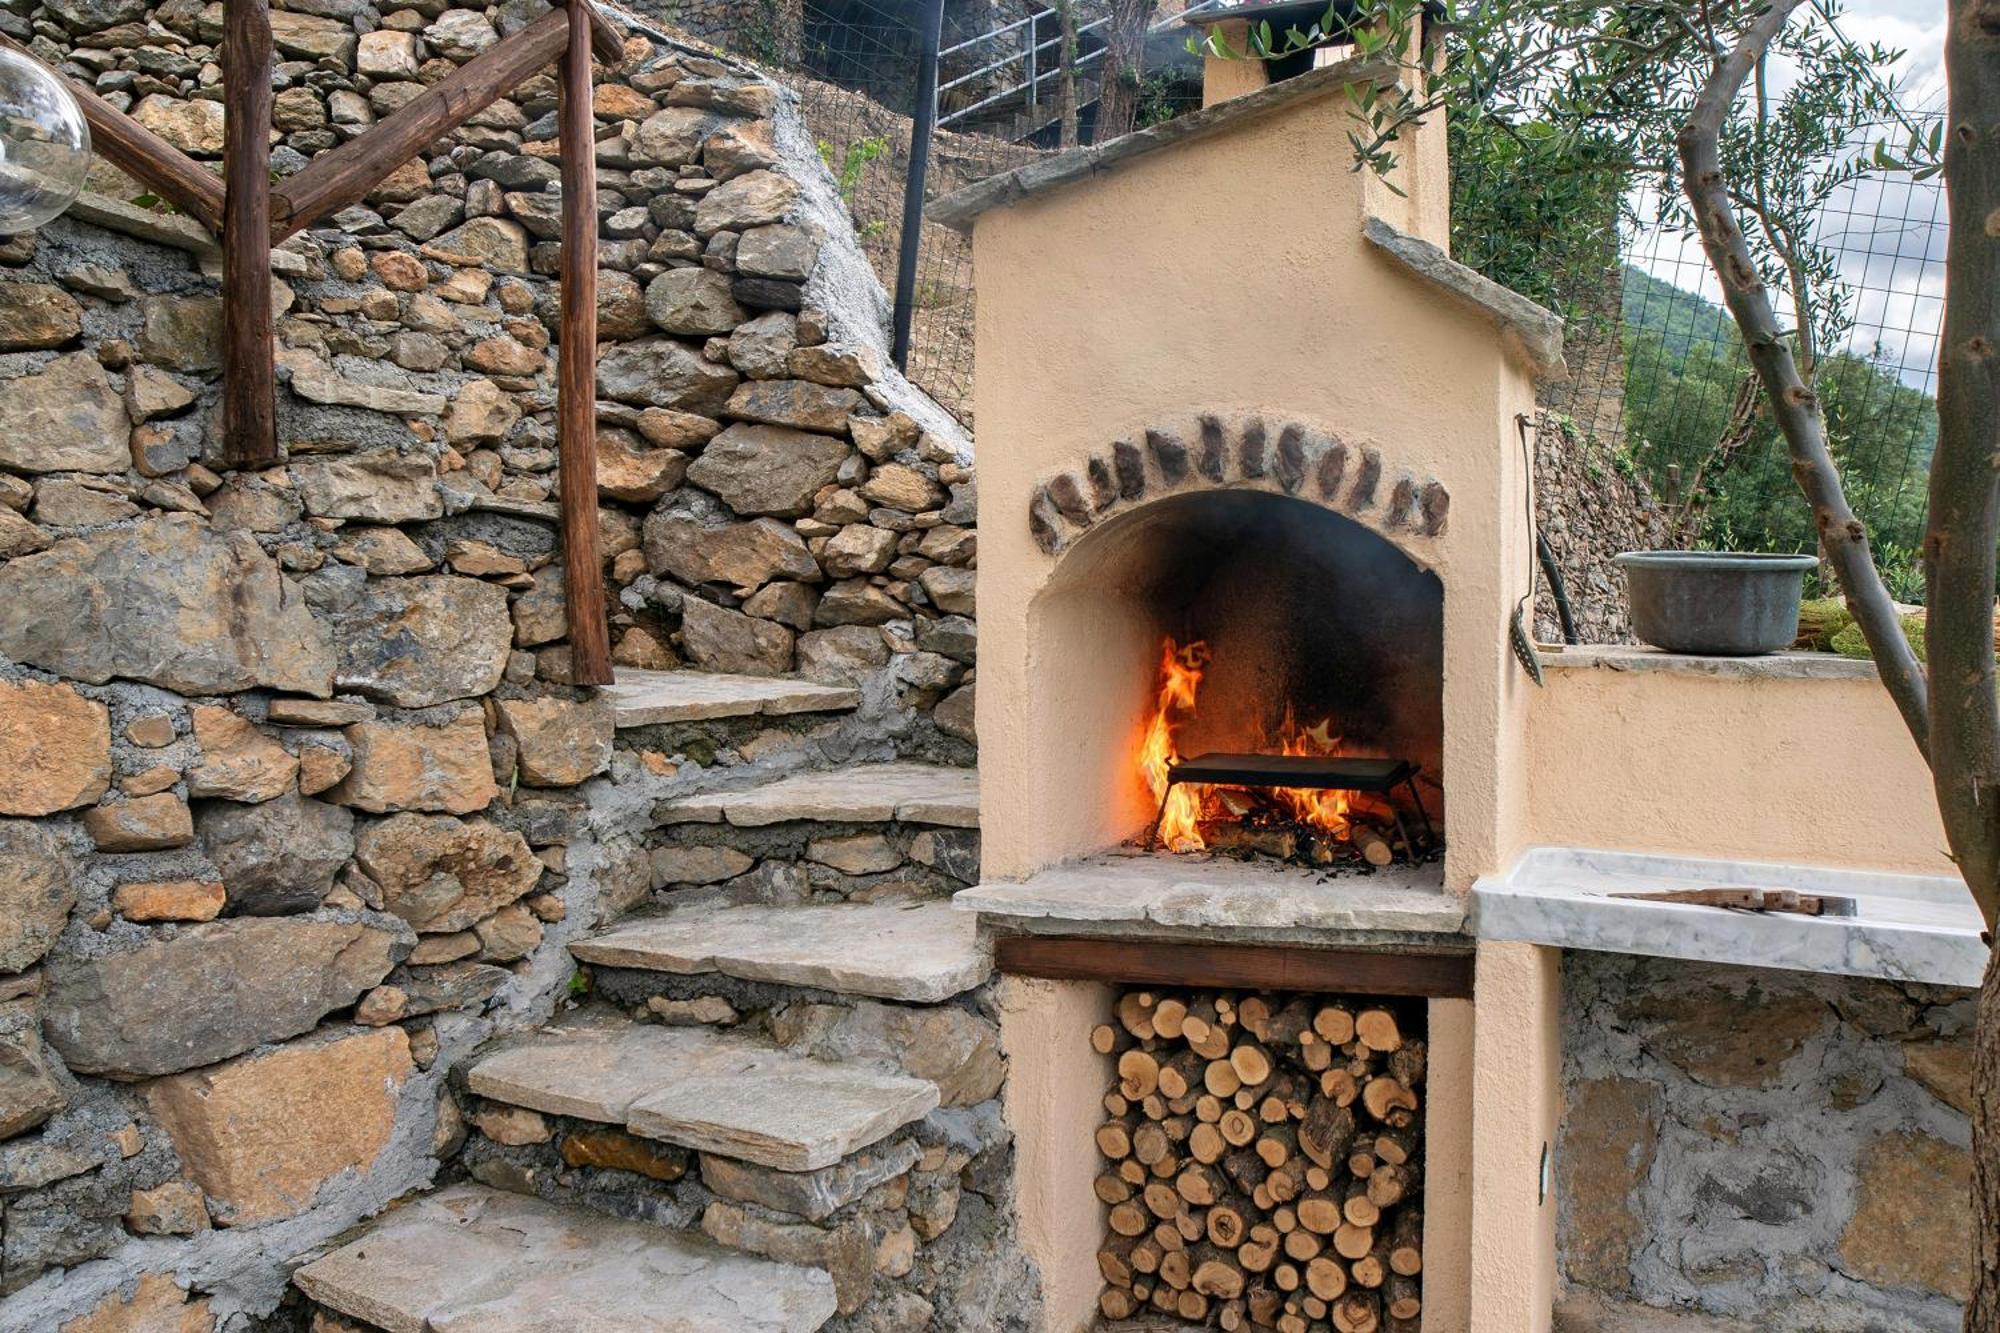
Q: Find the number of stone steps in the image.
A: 5